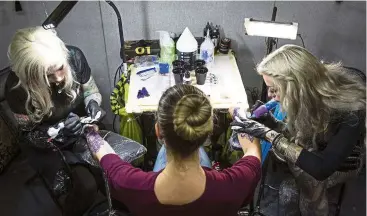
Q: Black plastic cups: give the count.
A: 4